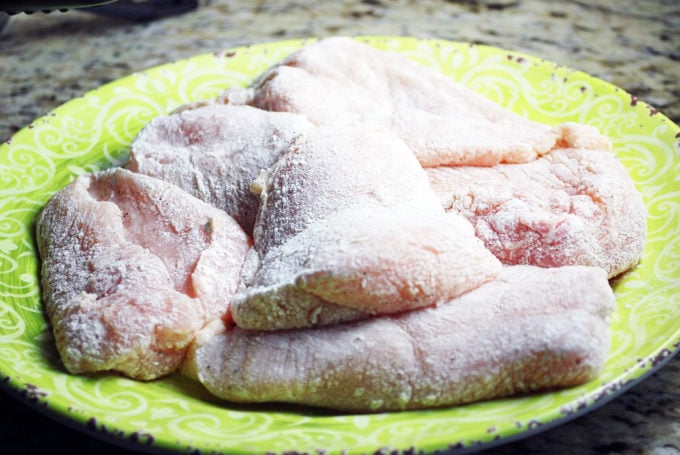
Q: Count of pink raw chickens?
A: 6